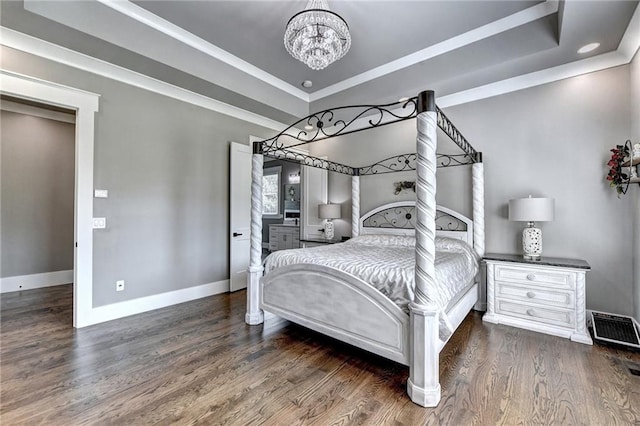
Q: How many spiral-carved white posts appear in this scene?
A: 4